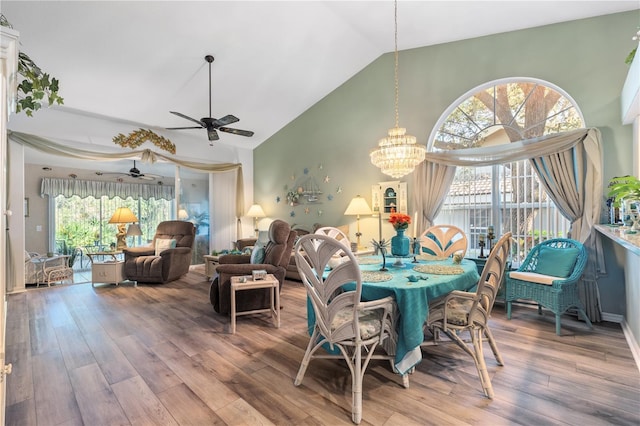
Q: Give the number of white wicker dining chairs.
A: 4